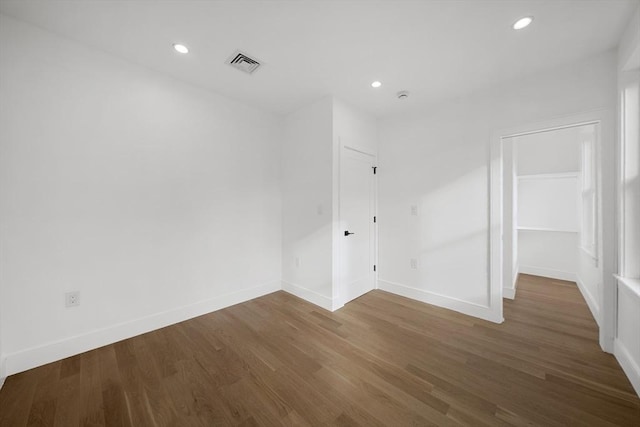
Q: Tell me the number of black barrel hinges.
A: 3